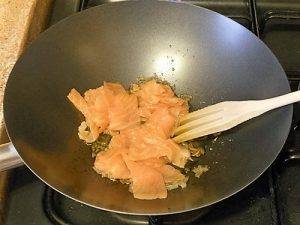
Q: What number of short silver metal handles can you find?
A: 1